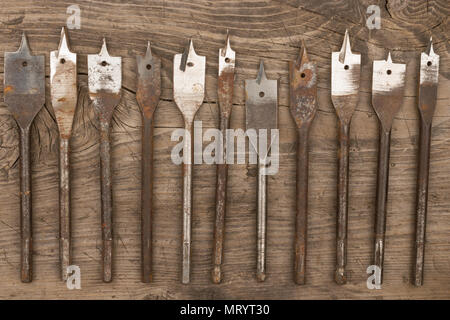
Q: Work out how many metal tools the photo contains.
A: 11